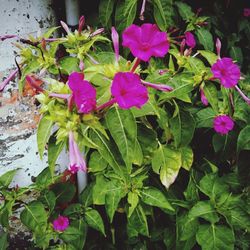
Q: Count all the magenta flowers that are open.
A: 6